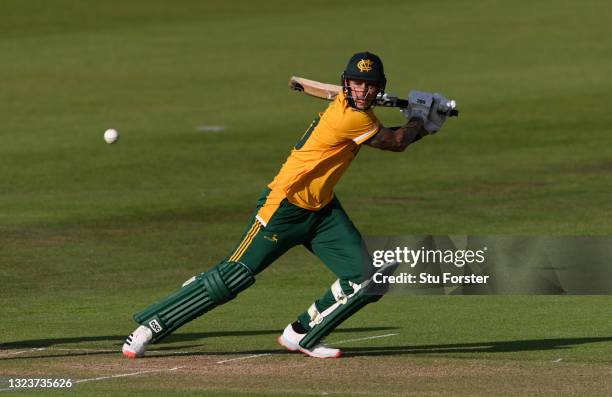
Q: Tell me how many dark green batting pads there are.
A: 2